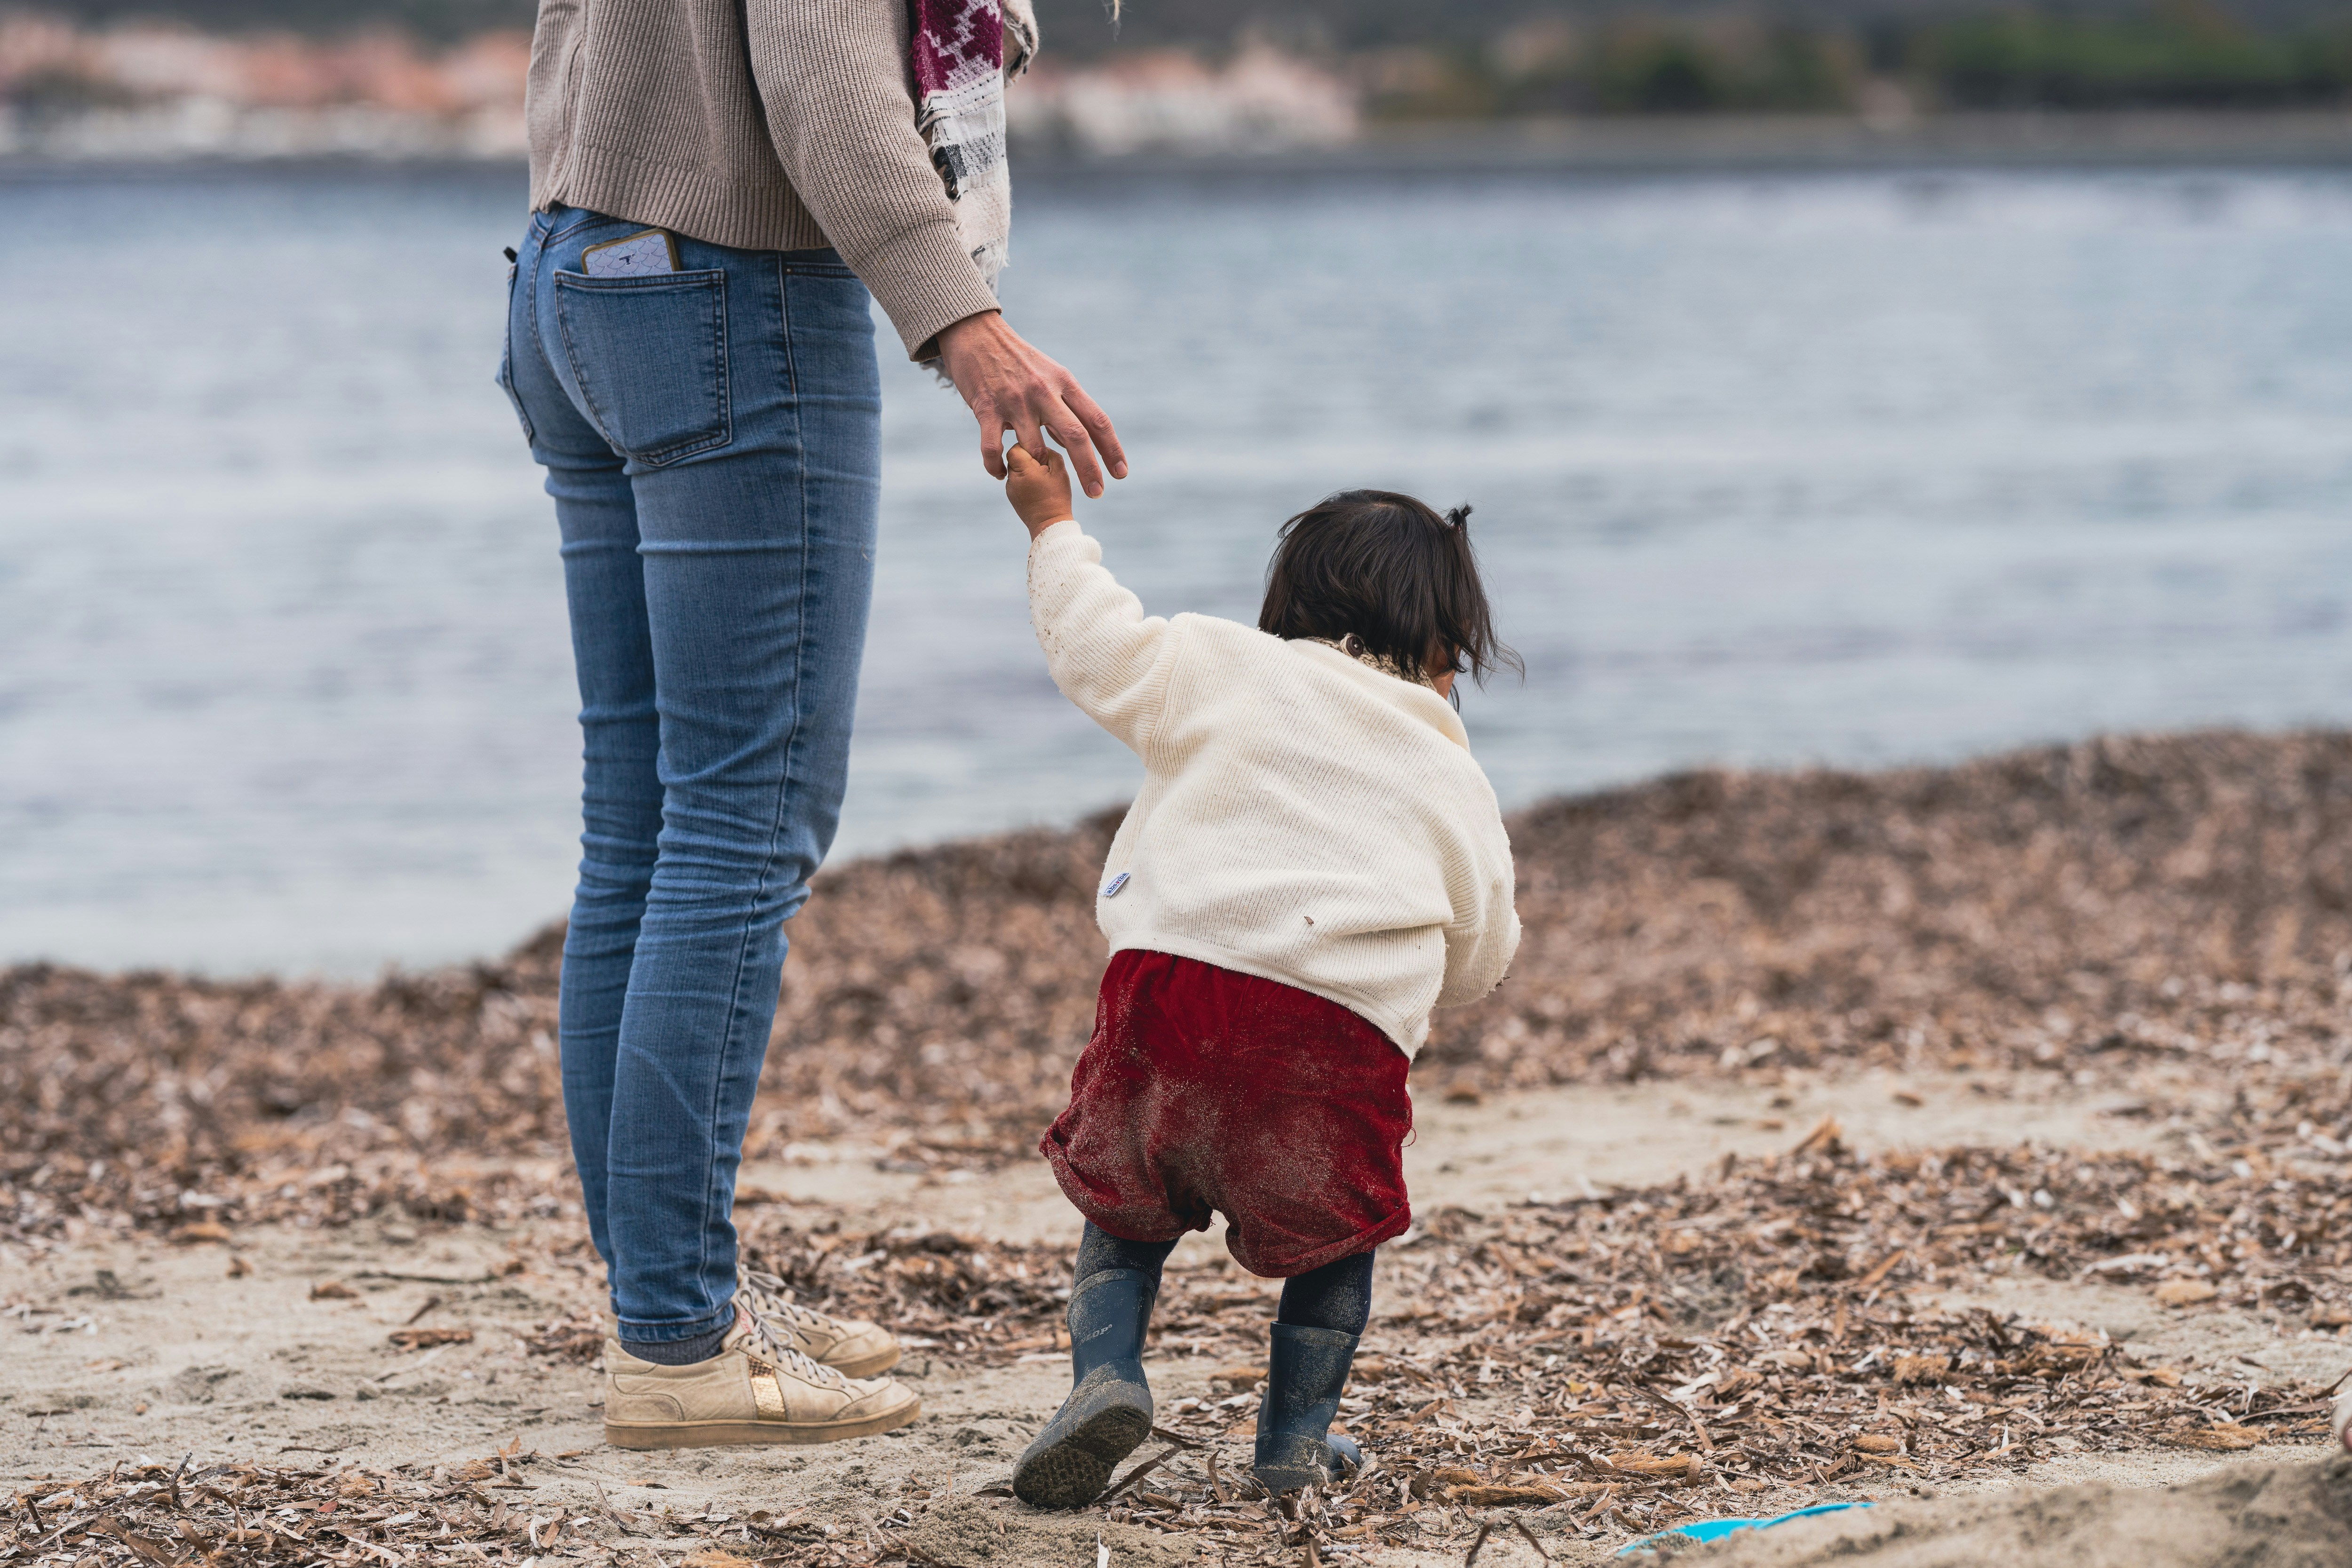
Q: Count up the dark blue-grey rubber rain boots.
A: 2